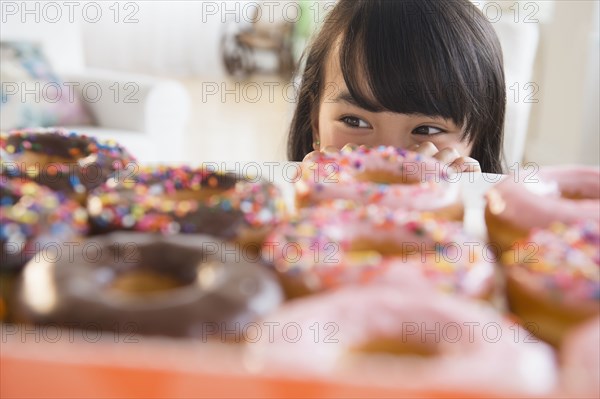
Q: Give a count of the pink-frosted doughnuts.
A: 6